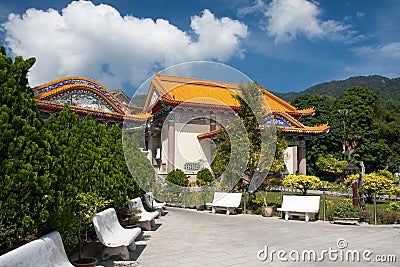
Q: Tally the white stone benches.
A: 6